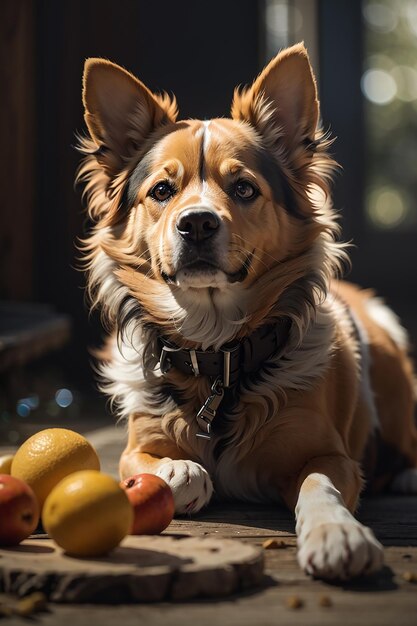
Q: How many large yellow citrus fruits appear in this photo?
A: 2